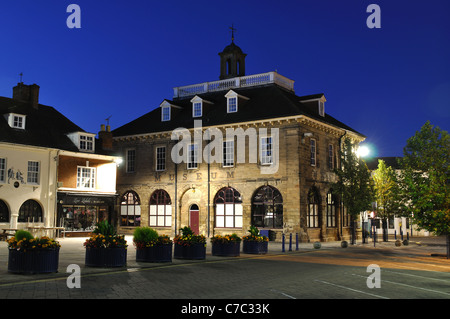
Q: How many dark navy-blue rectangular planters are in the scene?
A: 6